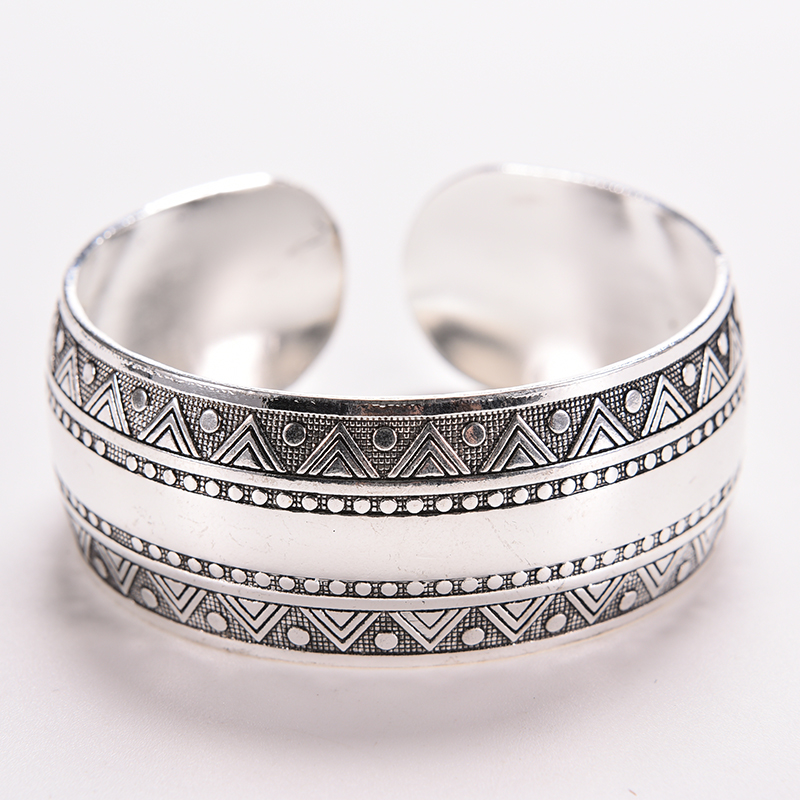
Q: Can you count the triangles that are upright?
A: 11